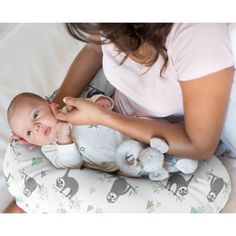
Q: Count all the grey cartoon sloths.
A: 5